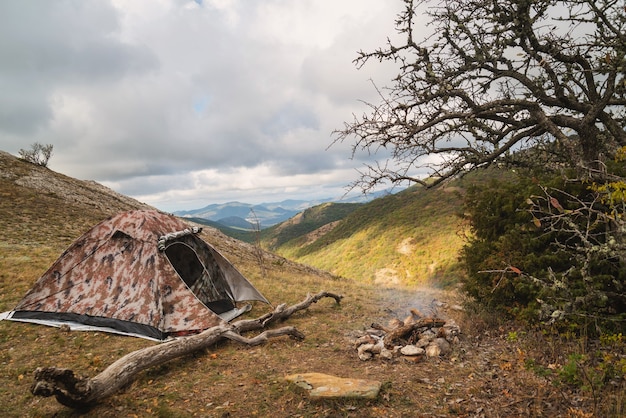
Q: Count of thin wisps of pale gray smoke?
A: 1